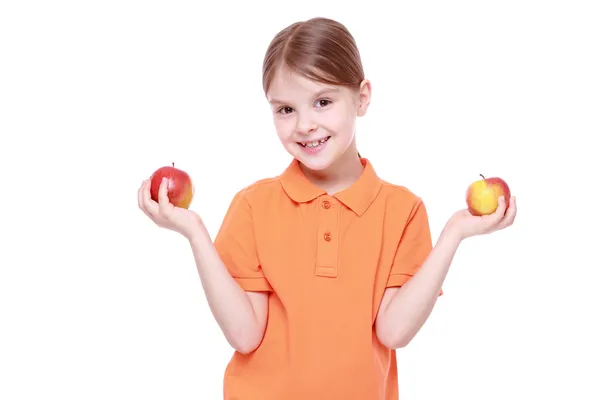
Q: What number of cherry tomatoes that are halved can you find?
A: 0